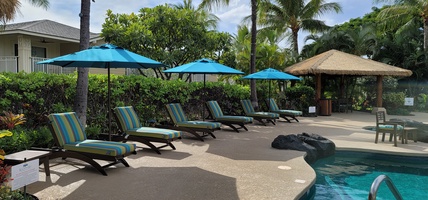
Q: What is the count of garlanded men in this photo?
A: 0